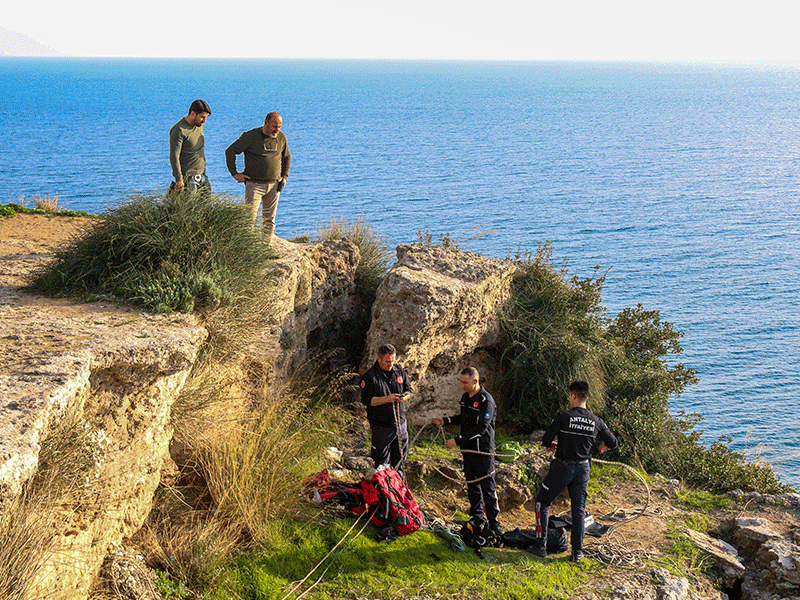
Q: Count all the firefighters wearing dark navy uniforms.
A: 3